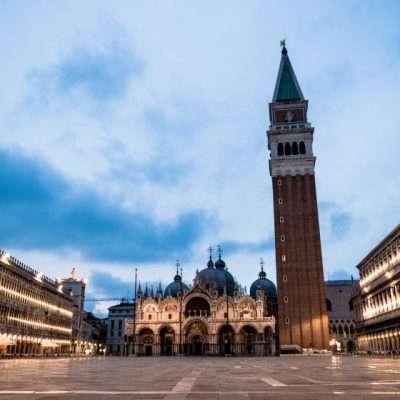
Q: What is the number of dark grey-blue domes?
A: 3